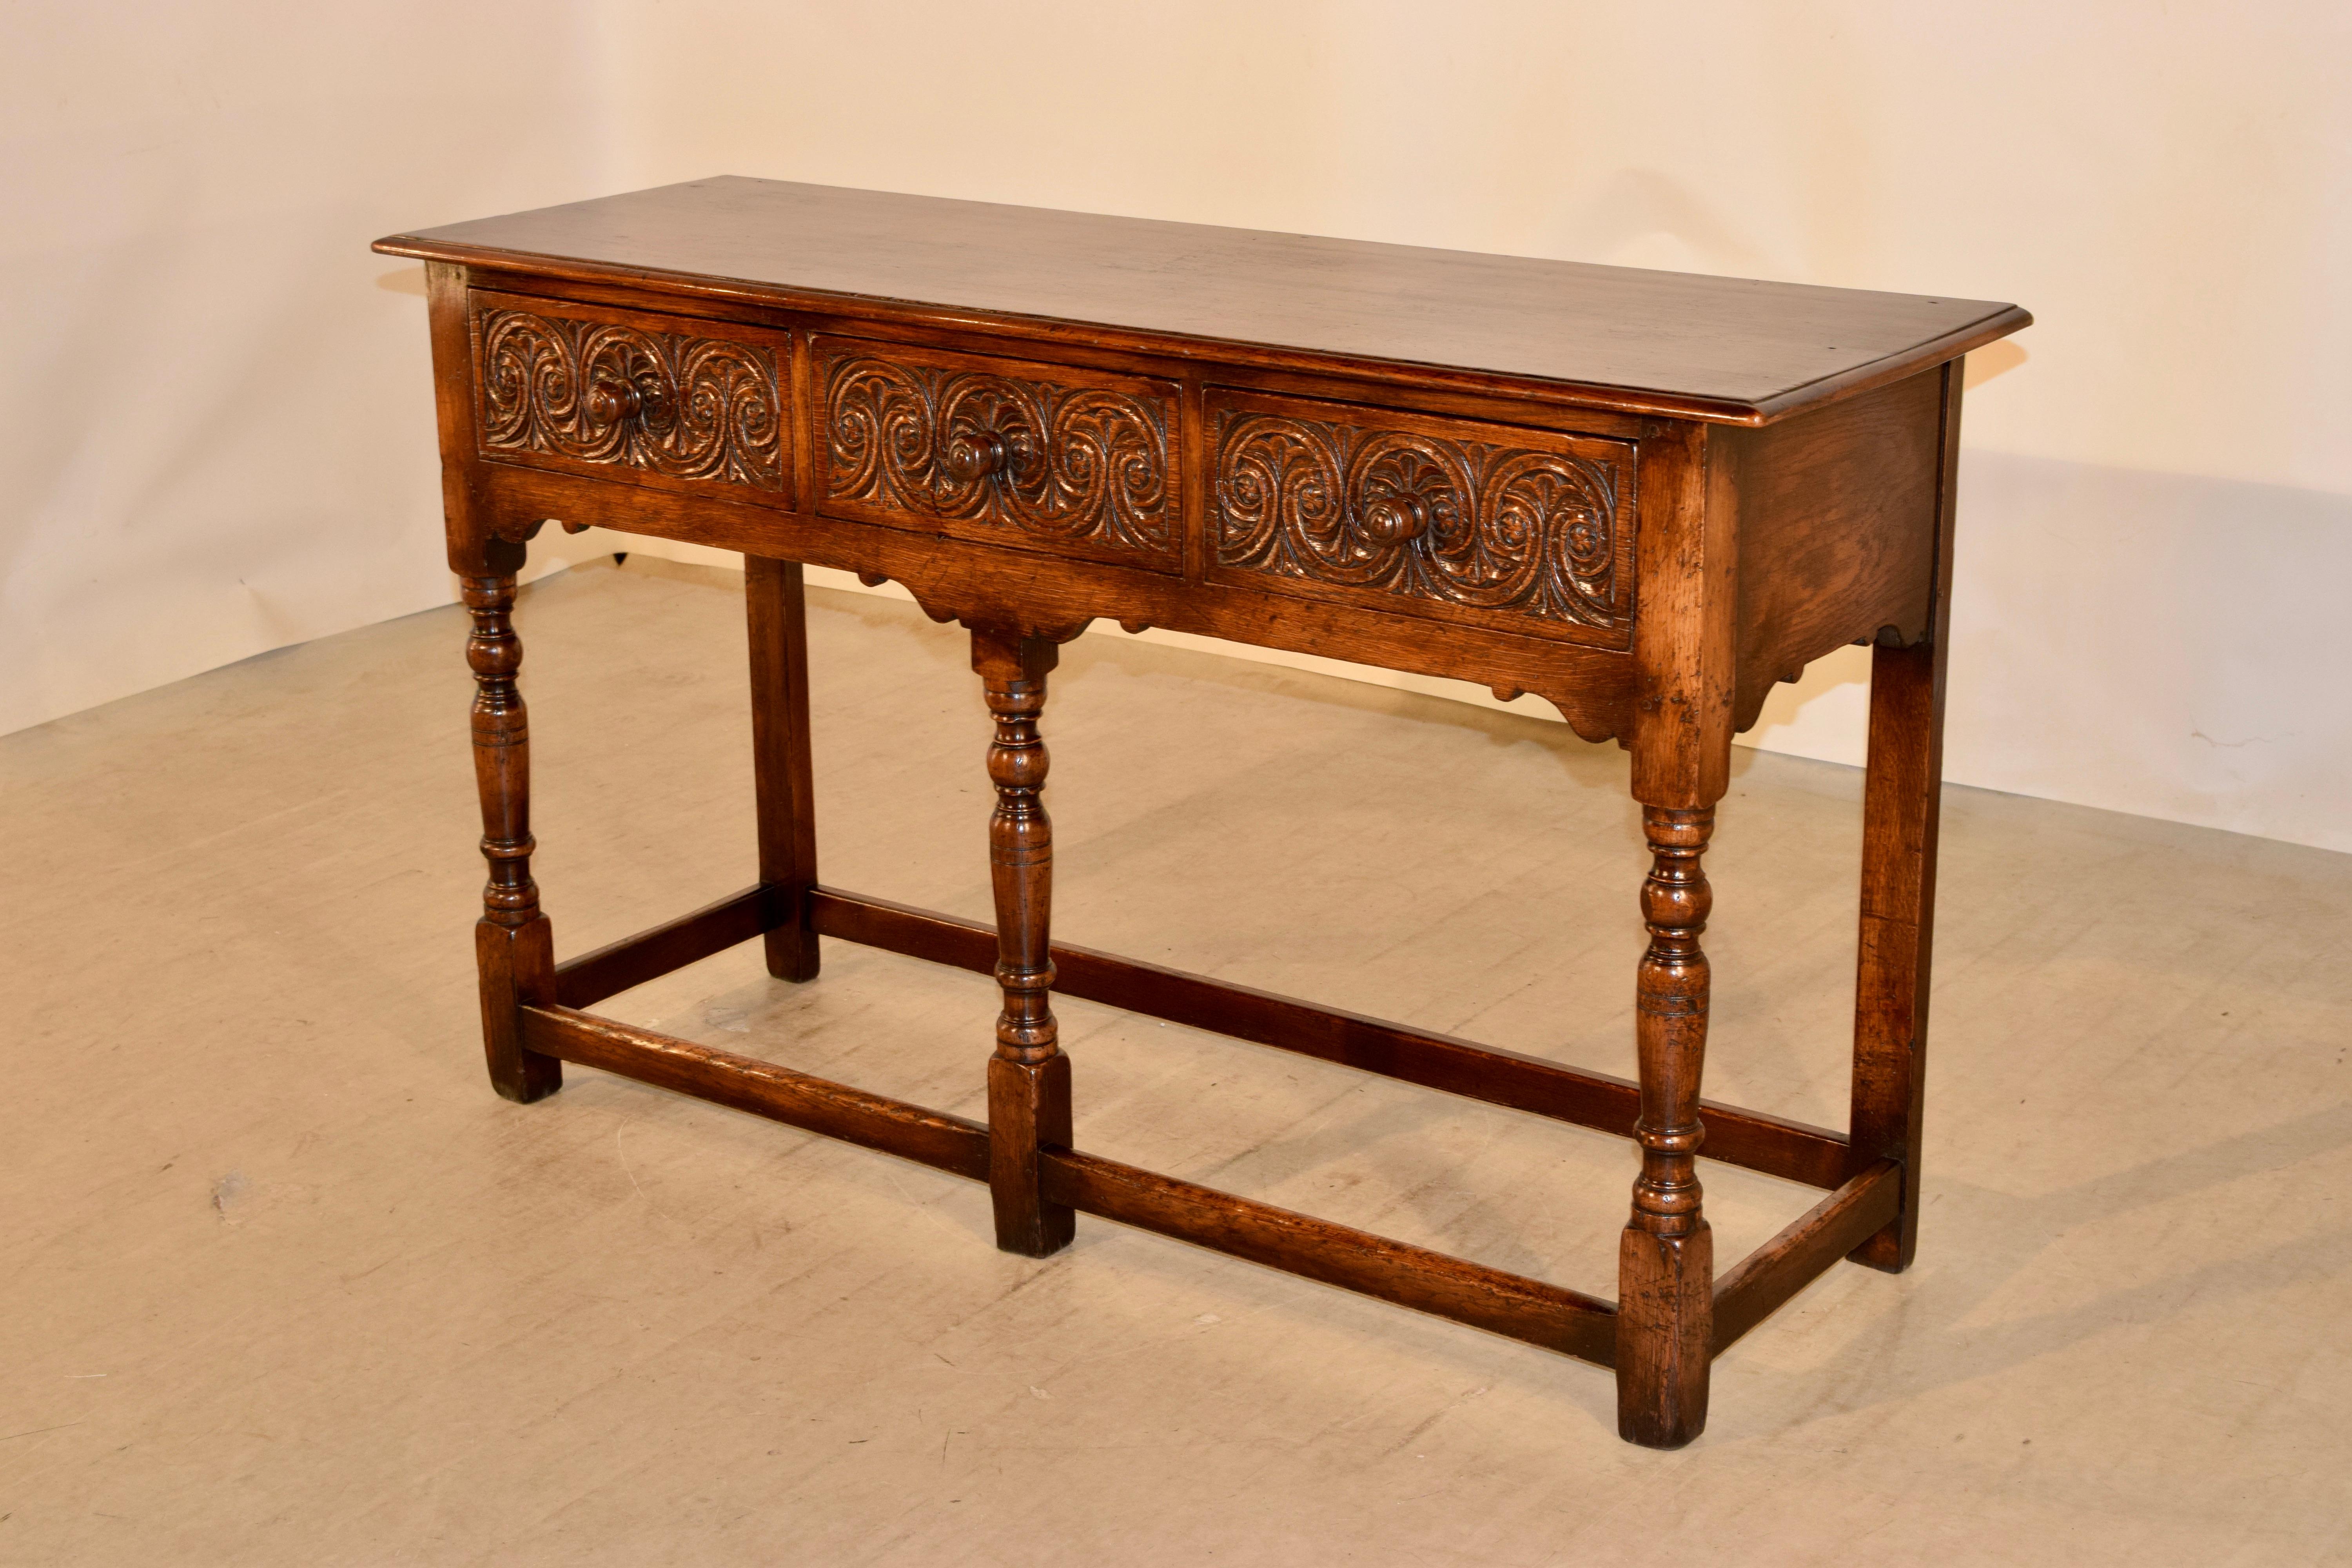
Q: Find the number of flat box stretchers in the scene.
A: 5